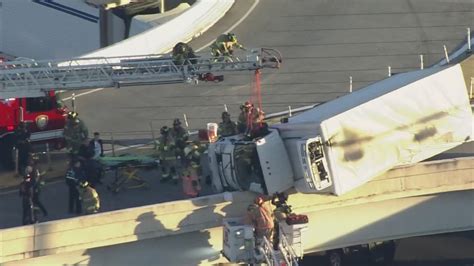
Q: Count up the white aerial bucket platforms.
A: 1